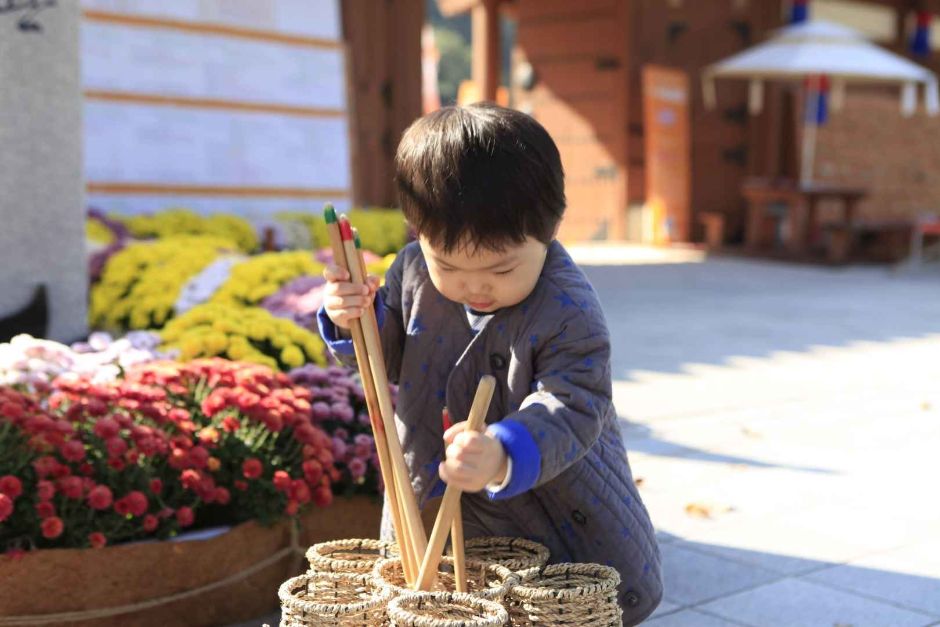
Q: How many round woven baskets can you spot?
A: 6